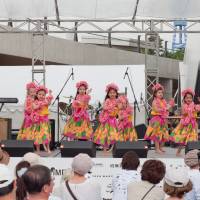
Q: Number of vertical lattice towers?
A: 2